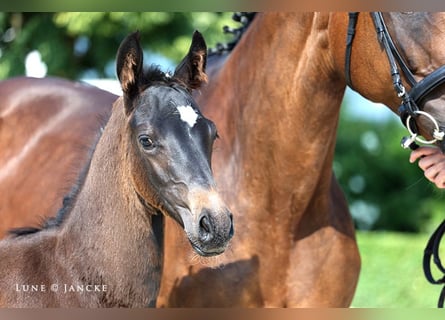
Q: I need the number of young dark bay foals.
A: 1